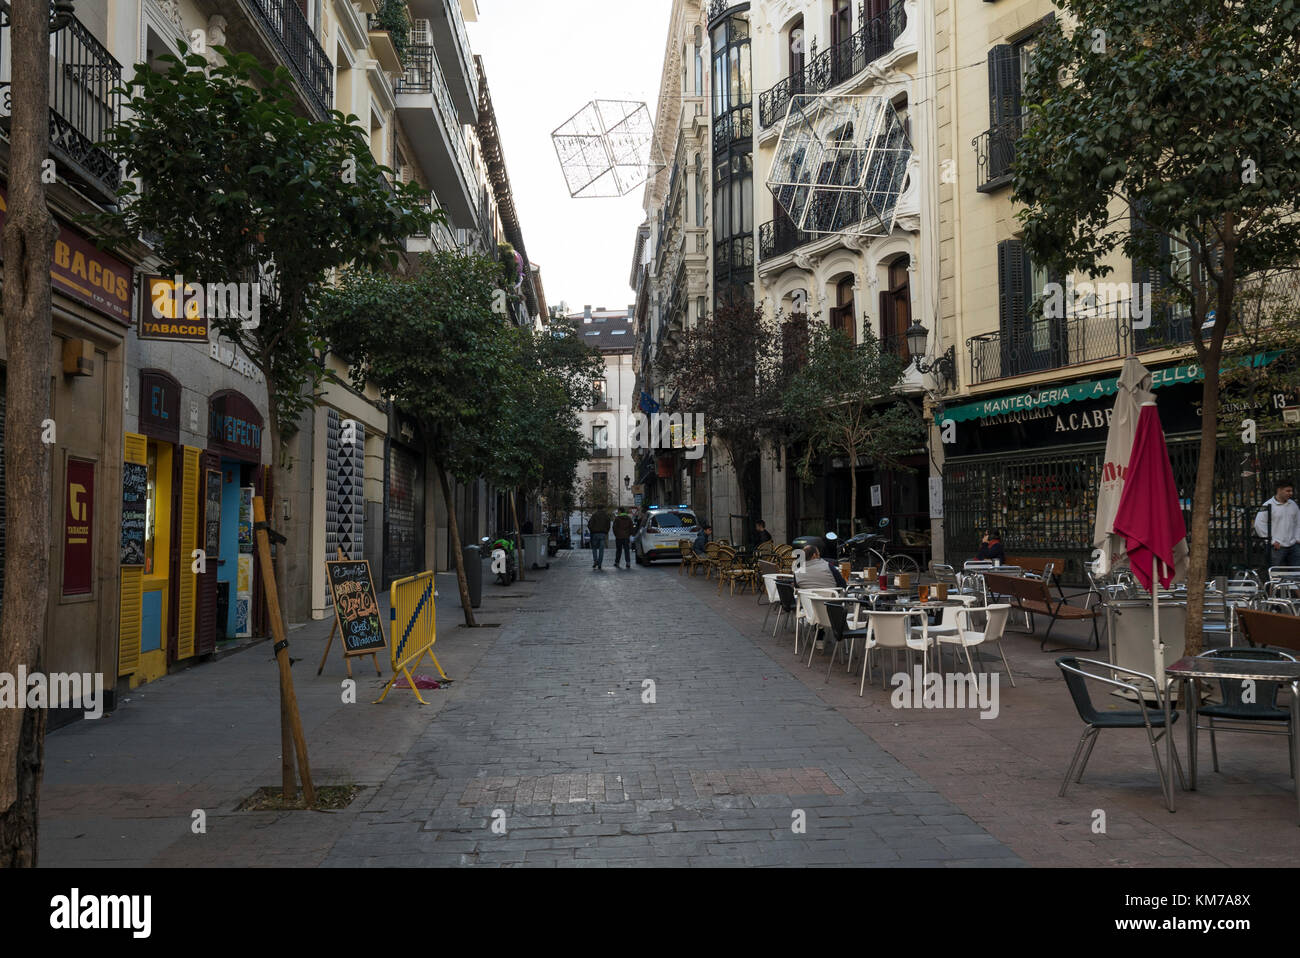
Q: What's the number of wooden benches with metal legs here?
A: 3